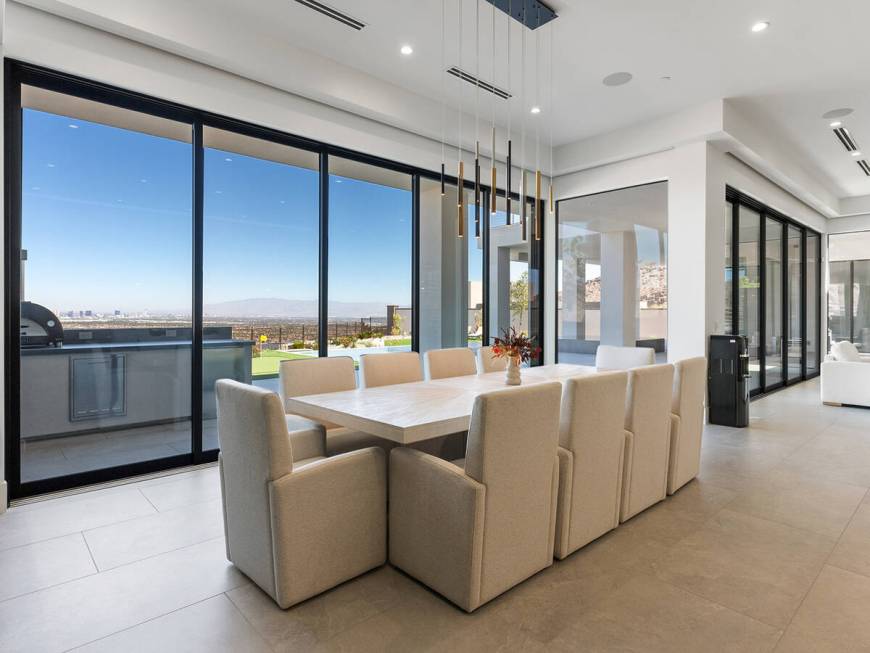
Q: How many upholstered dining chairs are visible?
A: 10